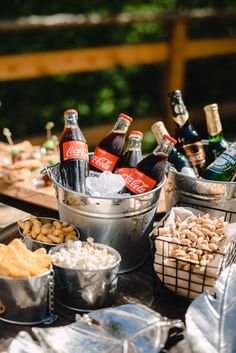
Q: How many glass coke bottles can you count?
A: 4